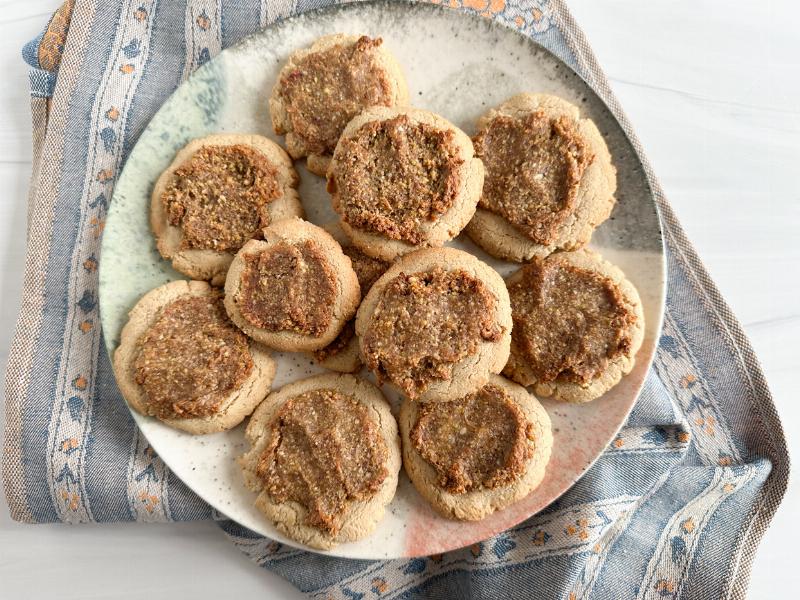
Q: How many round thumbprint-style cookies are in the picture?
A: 11